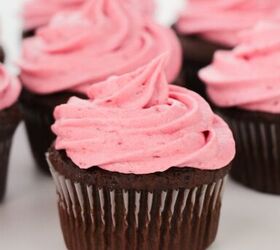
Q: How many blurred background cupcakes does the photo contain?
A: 5